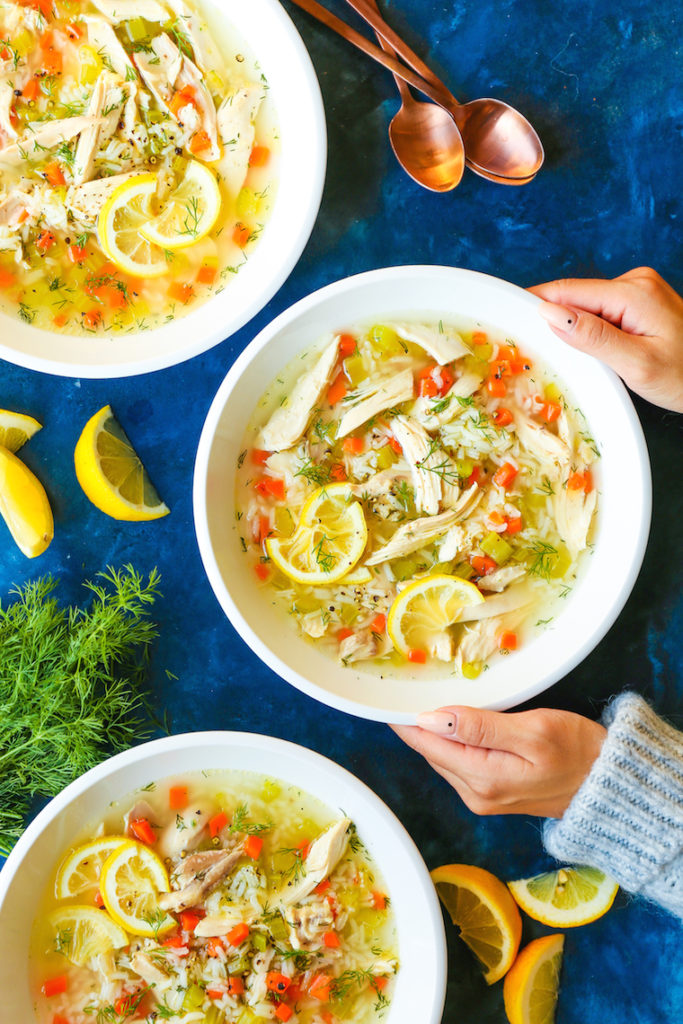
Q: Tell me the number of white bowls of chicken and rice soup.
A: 3